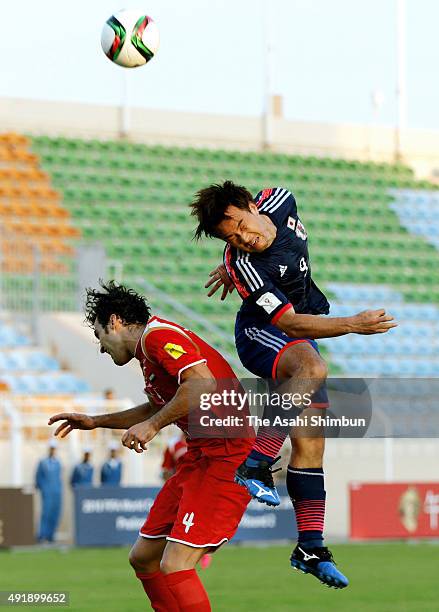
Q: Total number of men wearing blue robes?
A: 3